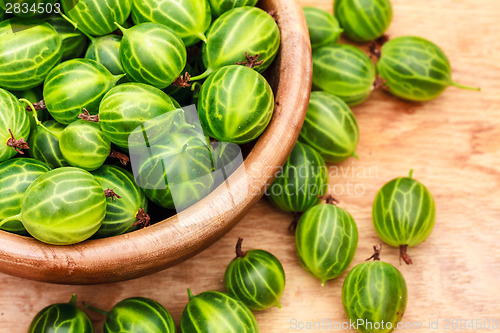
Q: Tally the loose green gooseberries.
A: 13